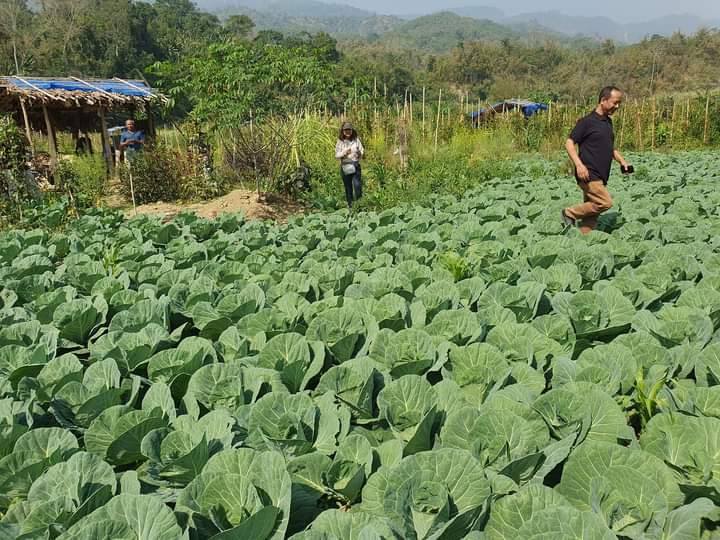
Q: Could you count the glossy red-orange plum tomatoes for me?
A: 0